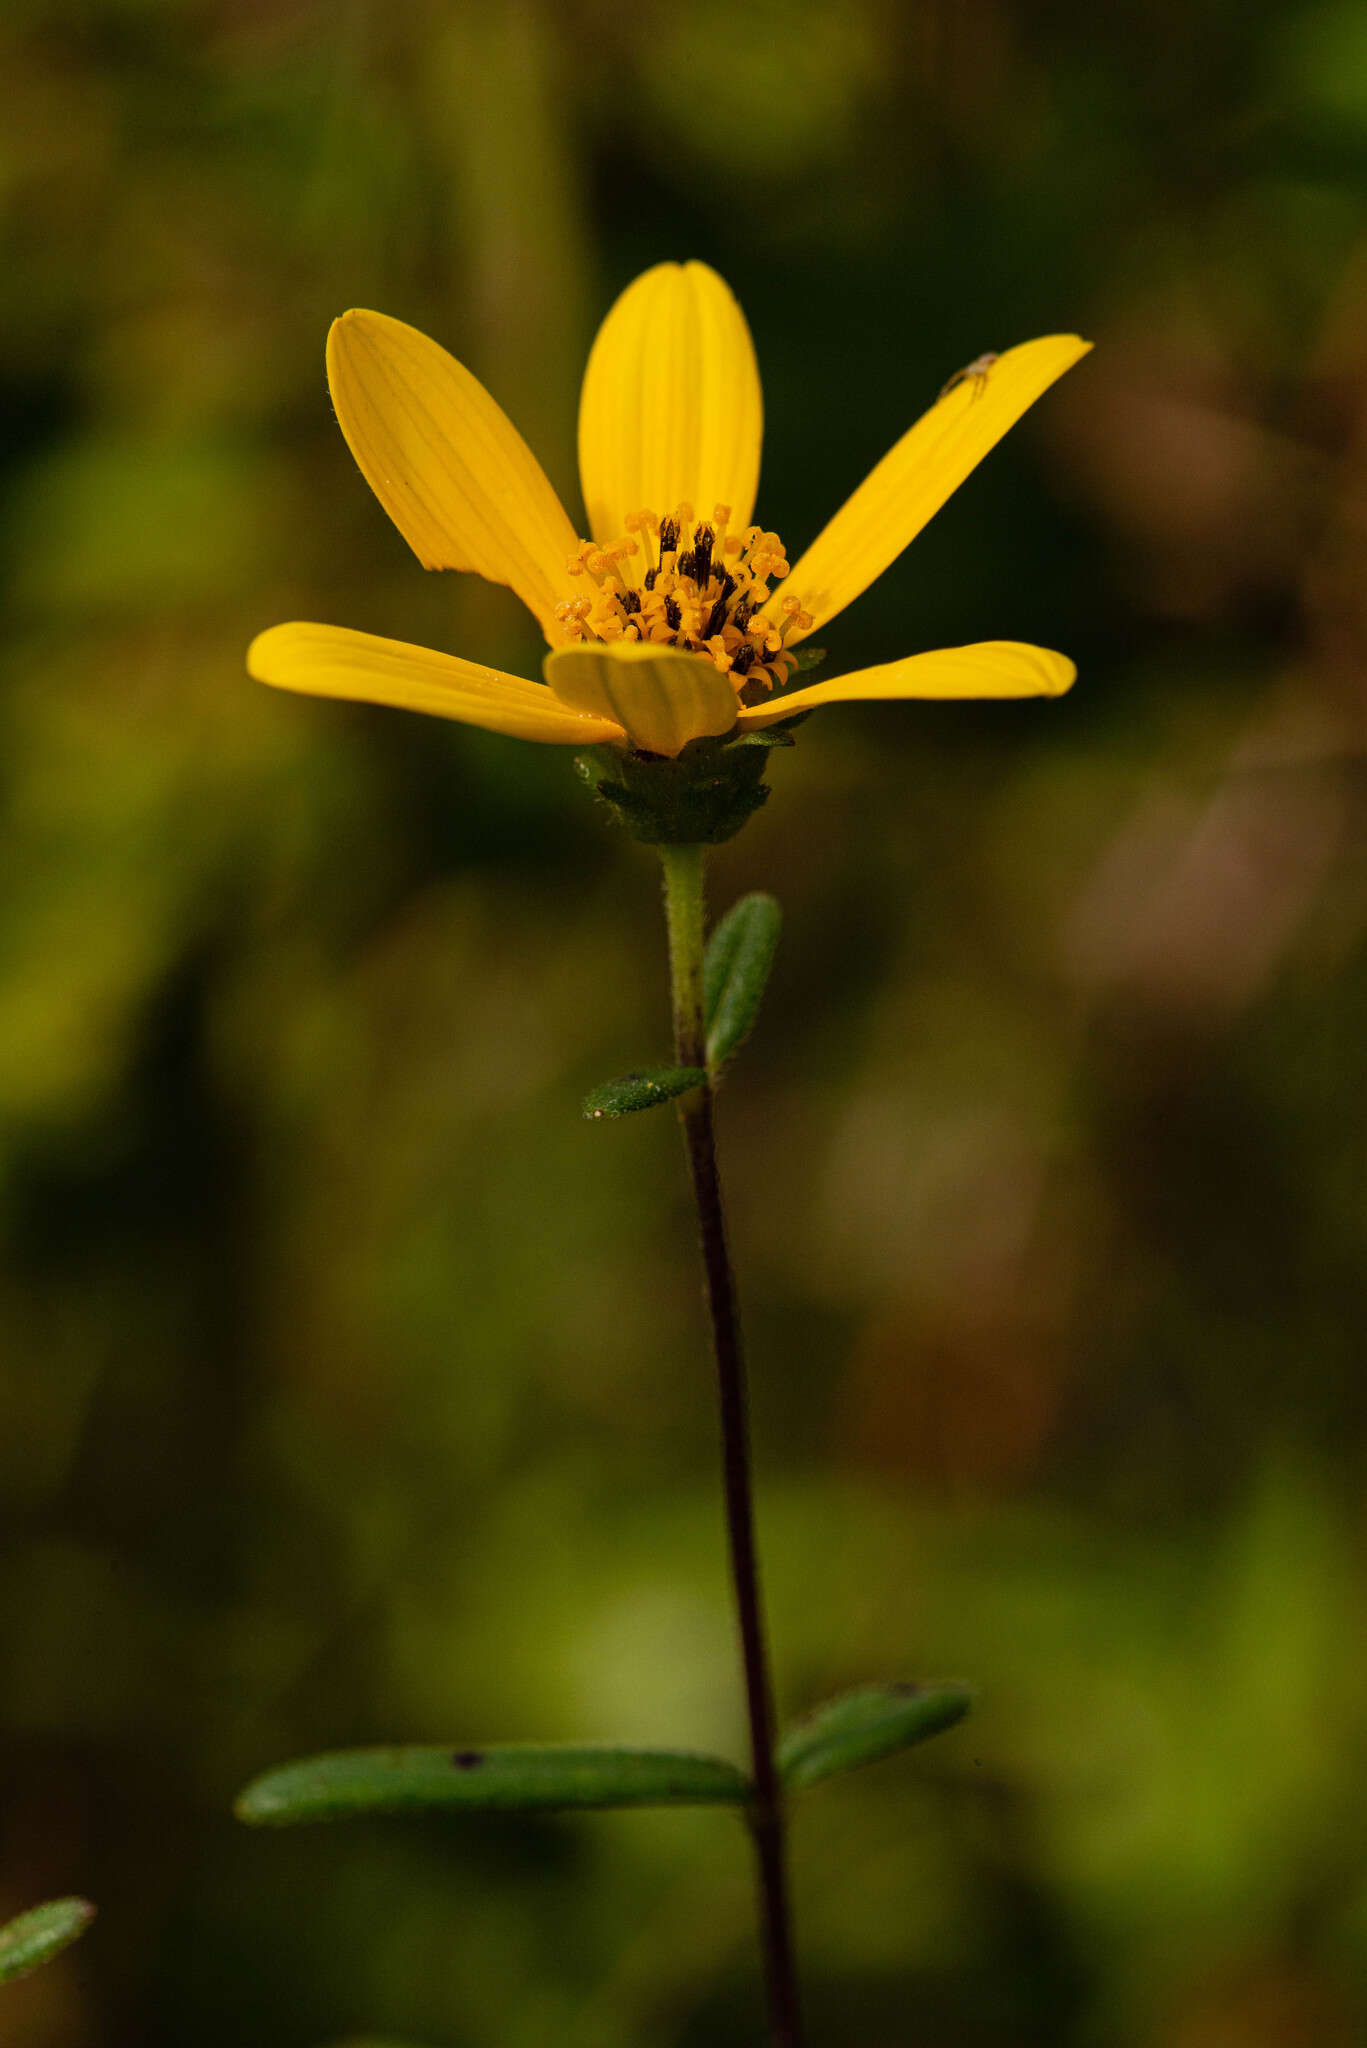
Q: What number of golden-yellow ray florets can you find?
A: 6